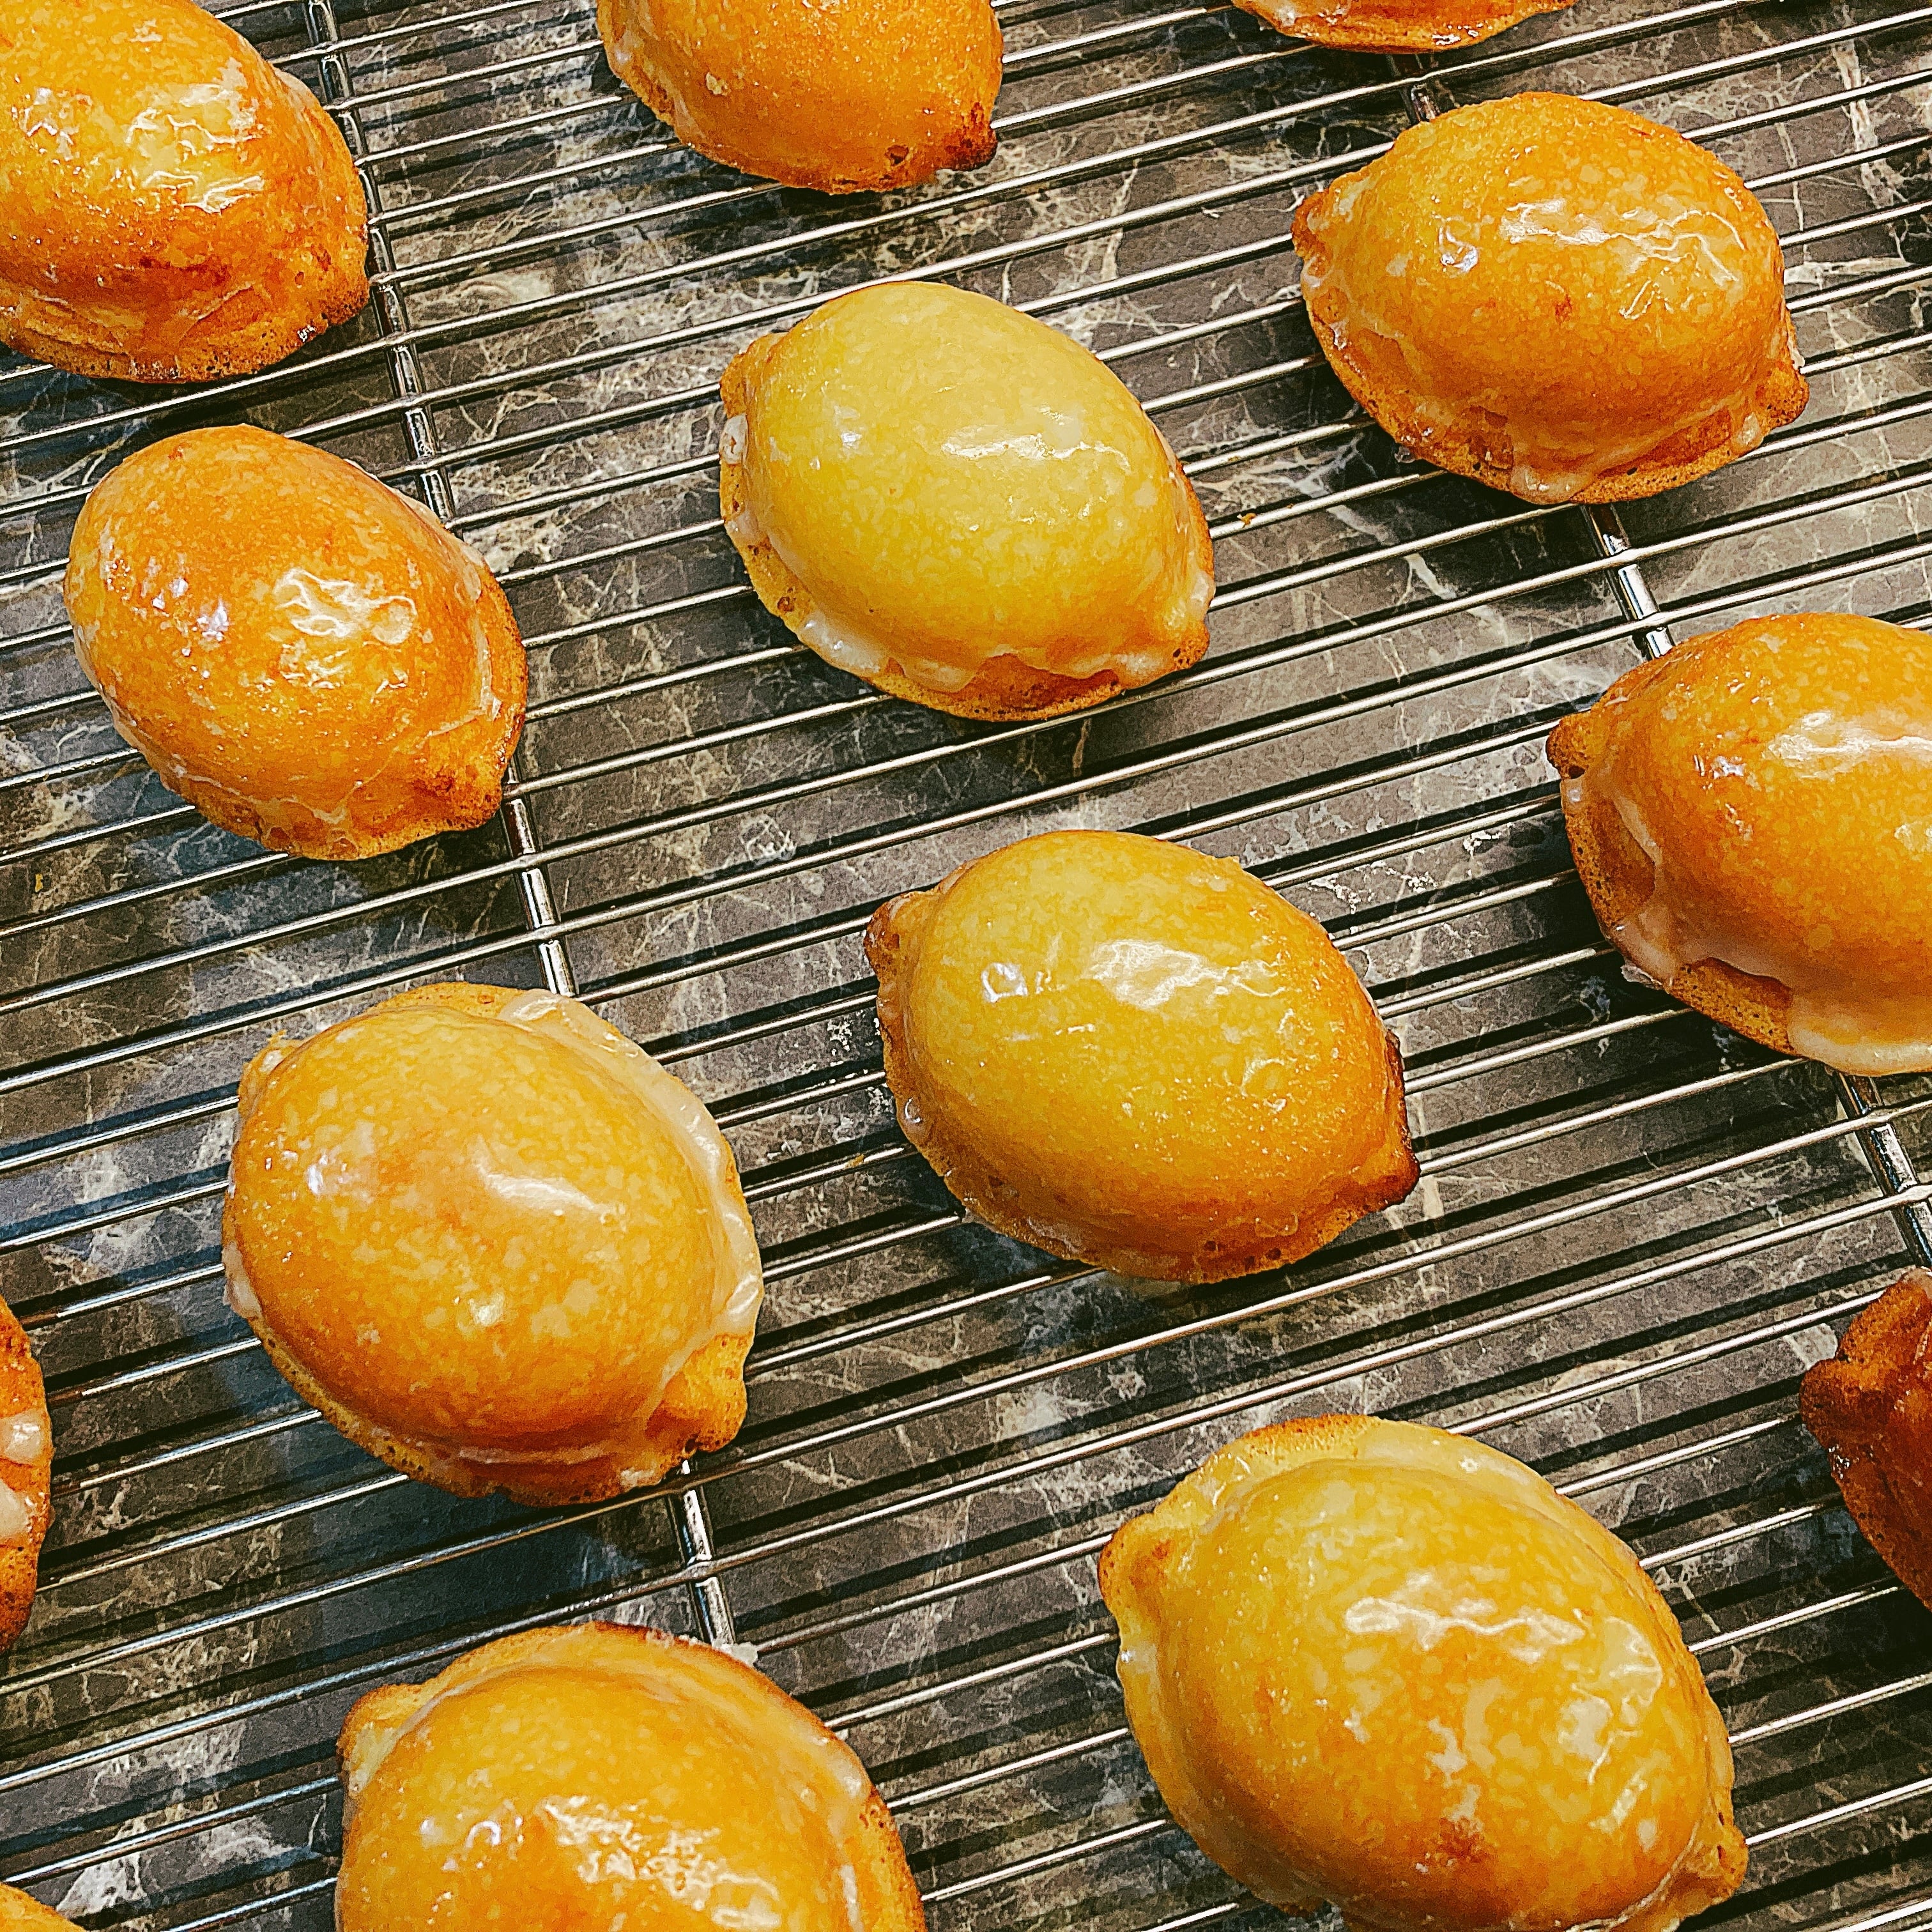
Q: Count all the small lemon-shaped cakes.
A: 14